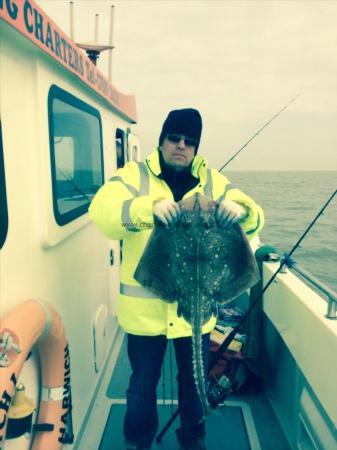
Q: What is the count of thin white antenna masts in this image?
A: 3